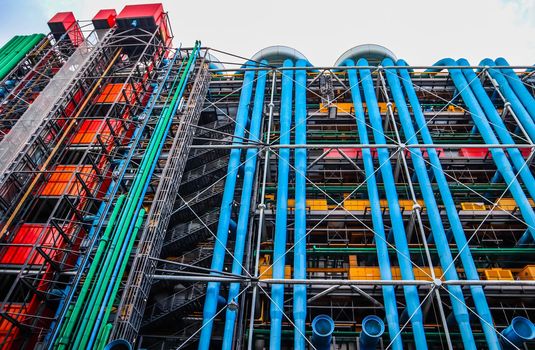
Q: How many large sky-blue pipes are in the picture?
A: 12